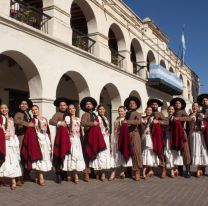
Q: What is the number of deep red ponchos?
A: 8